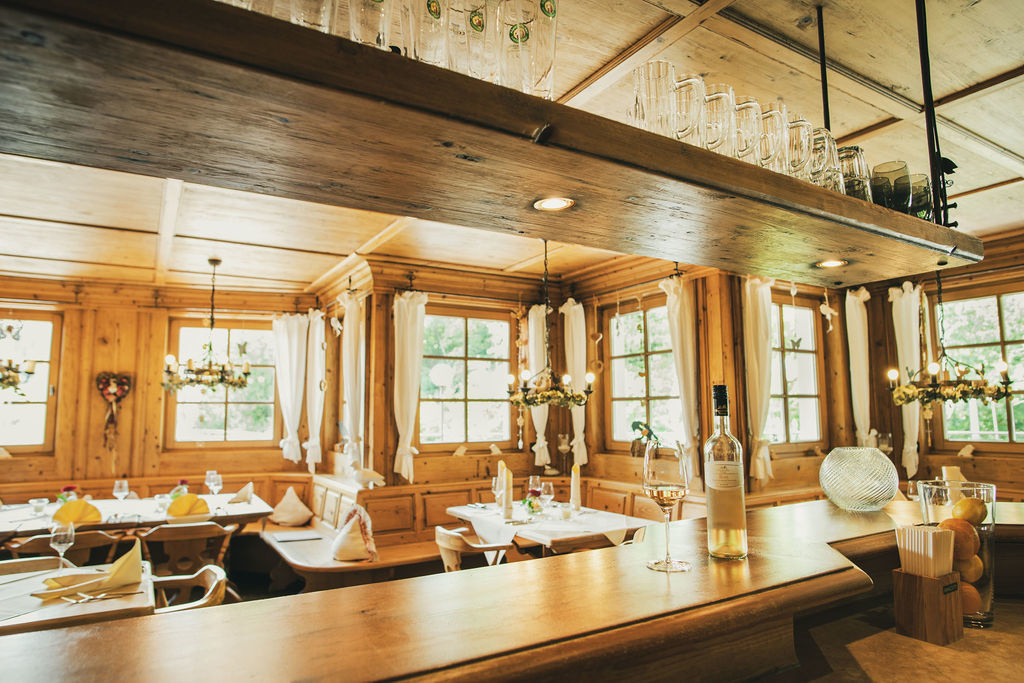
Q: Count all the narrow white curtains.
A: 10